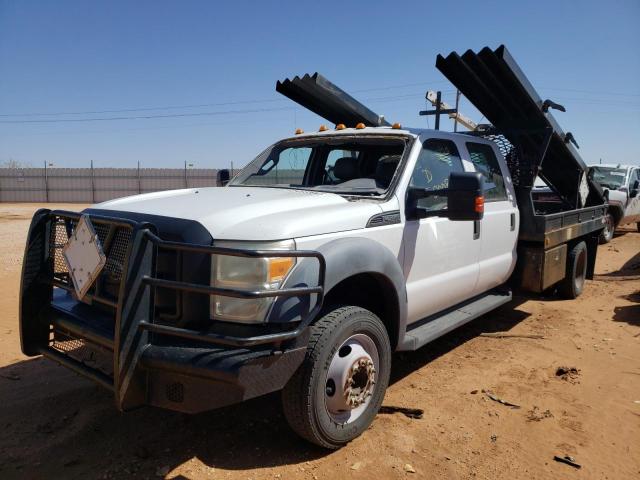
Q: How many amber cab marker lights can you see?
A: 5